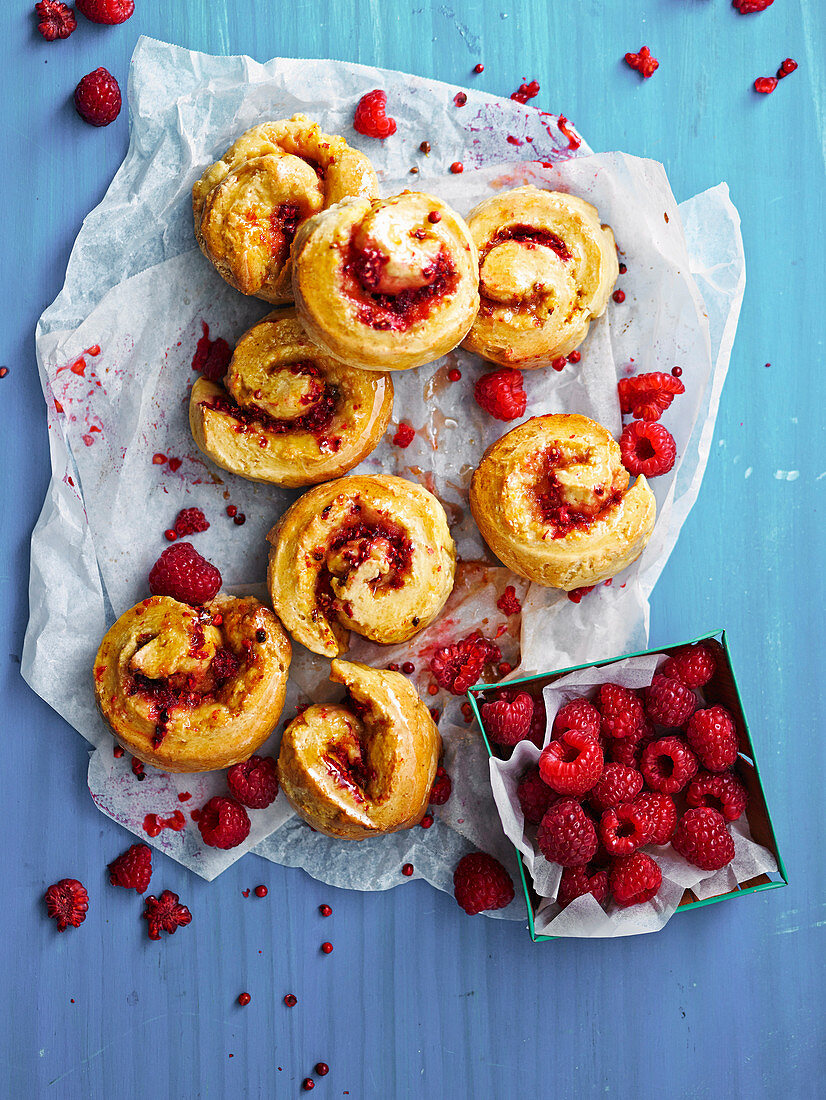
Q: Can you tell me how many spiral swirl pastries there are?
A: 8